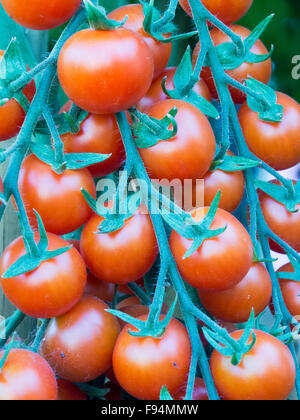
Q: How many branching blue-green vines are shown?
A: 3